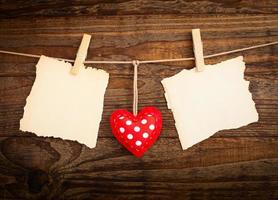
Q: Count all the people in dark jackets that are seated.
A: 0